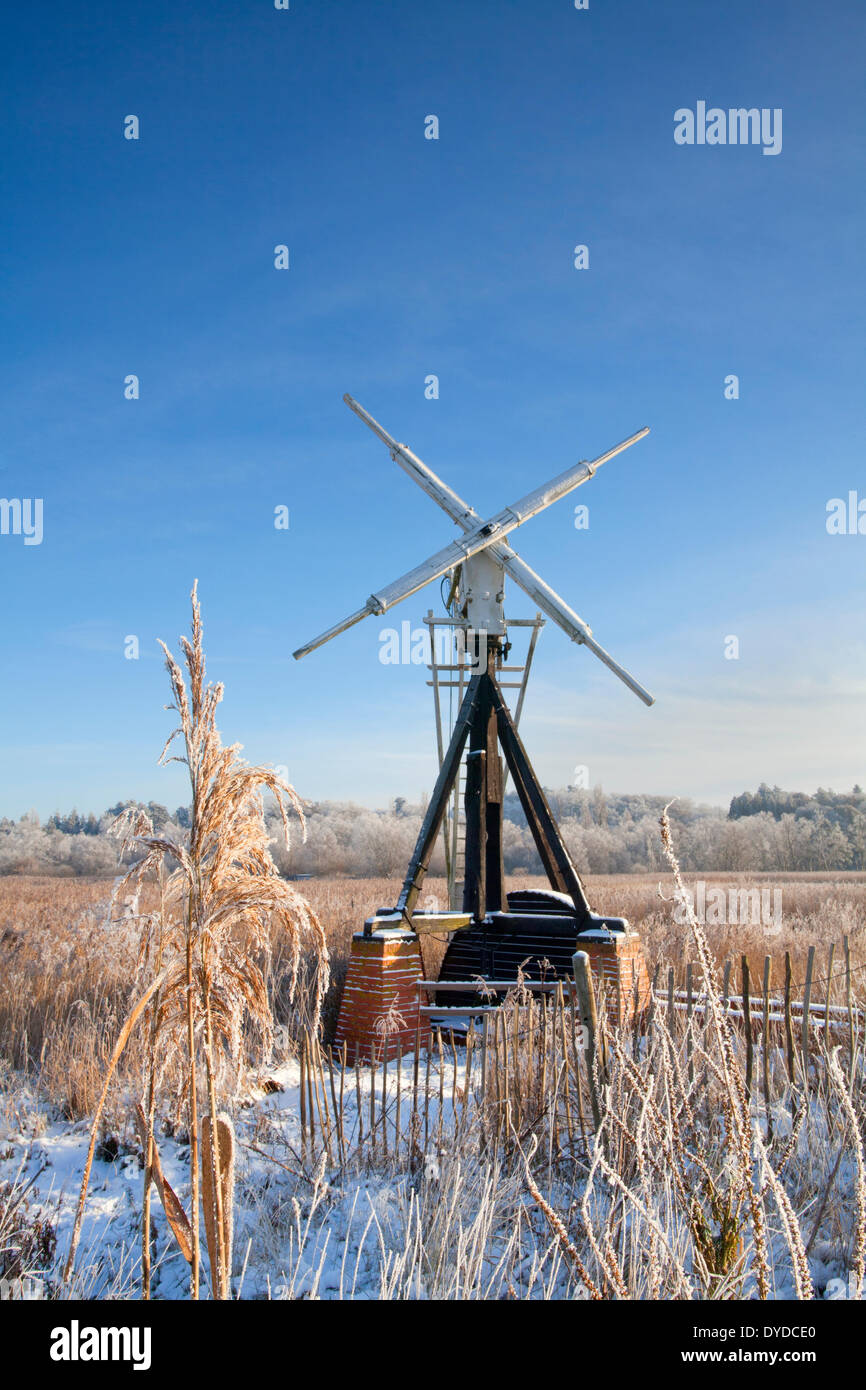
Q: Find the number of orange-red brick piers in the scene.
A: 2